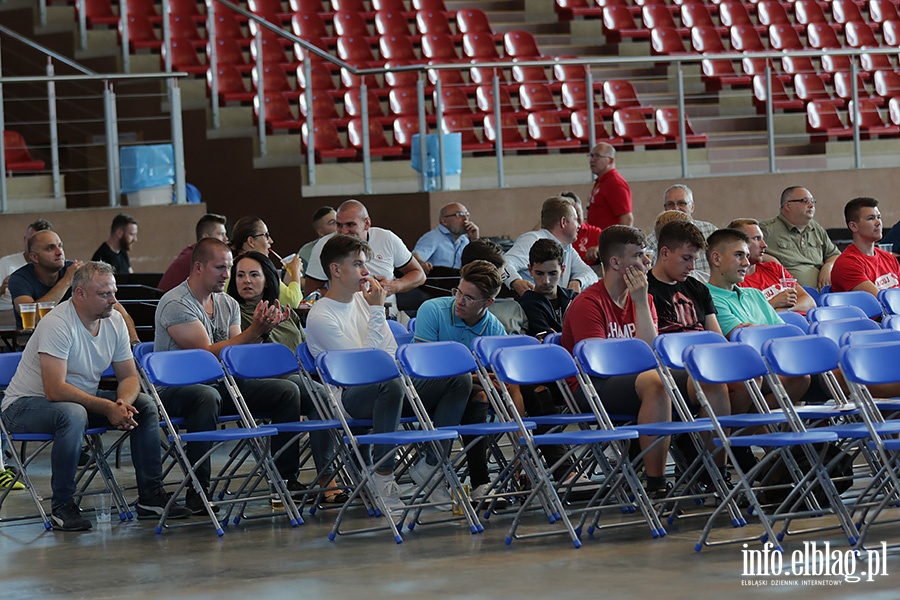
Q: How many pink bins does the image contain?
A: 0